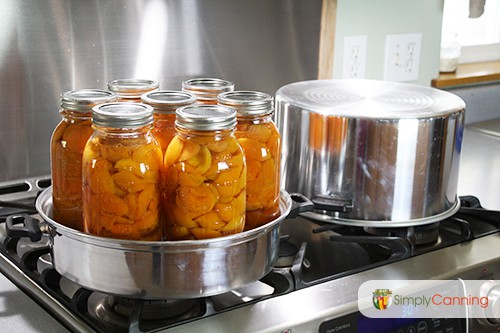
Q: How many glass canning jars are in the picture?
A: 7